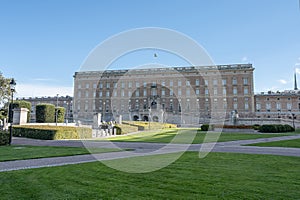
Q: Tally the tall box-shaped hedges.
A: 3